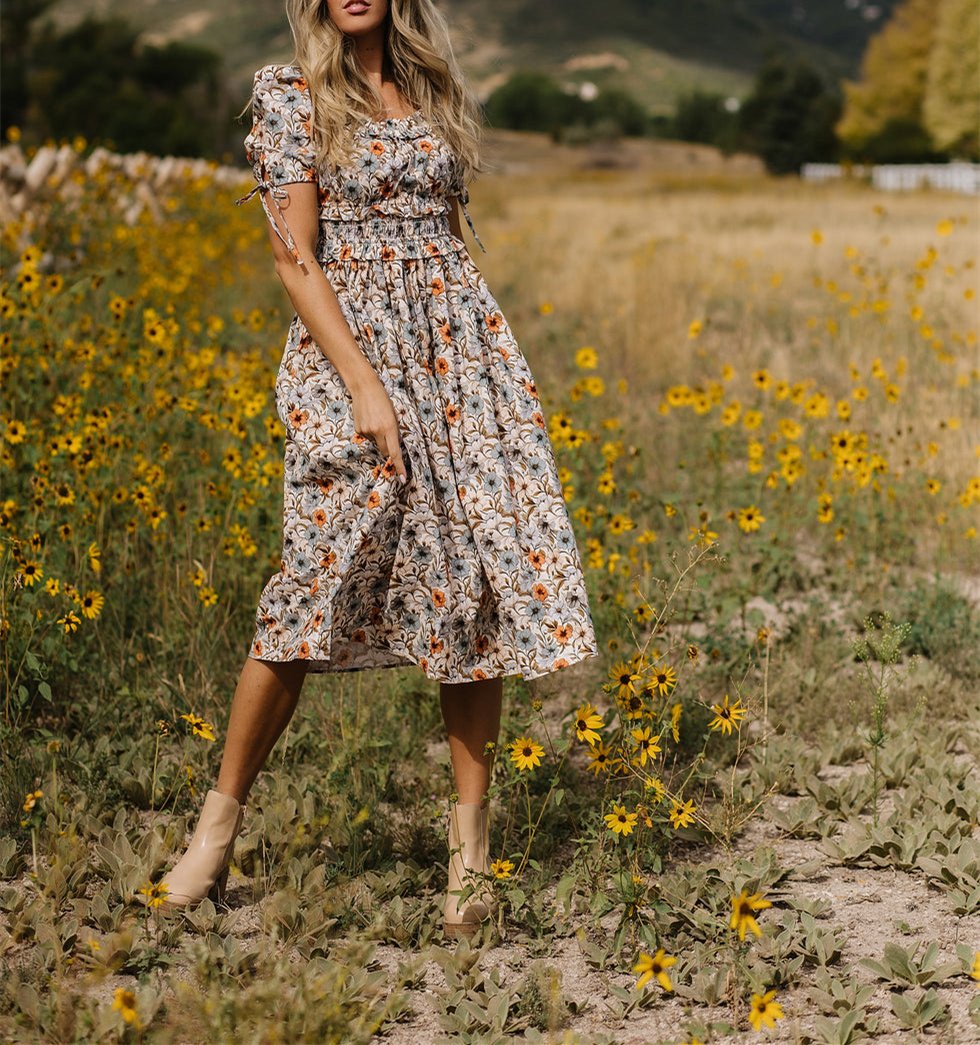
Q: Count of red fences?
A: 0